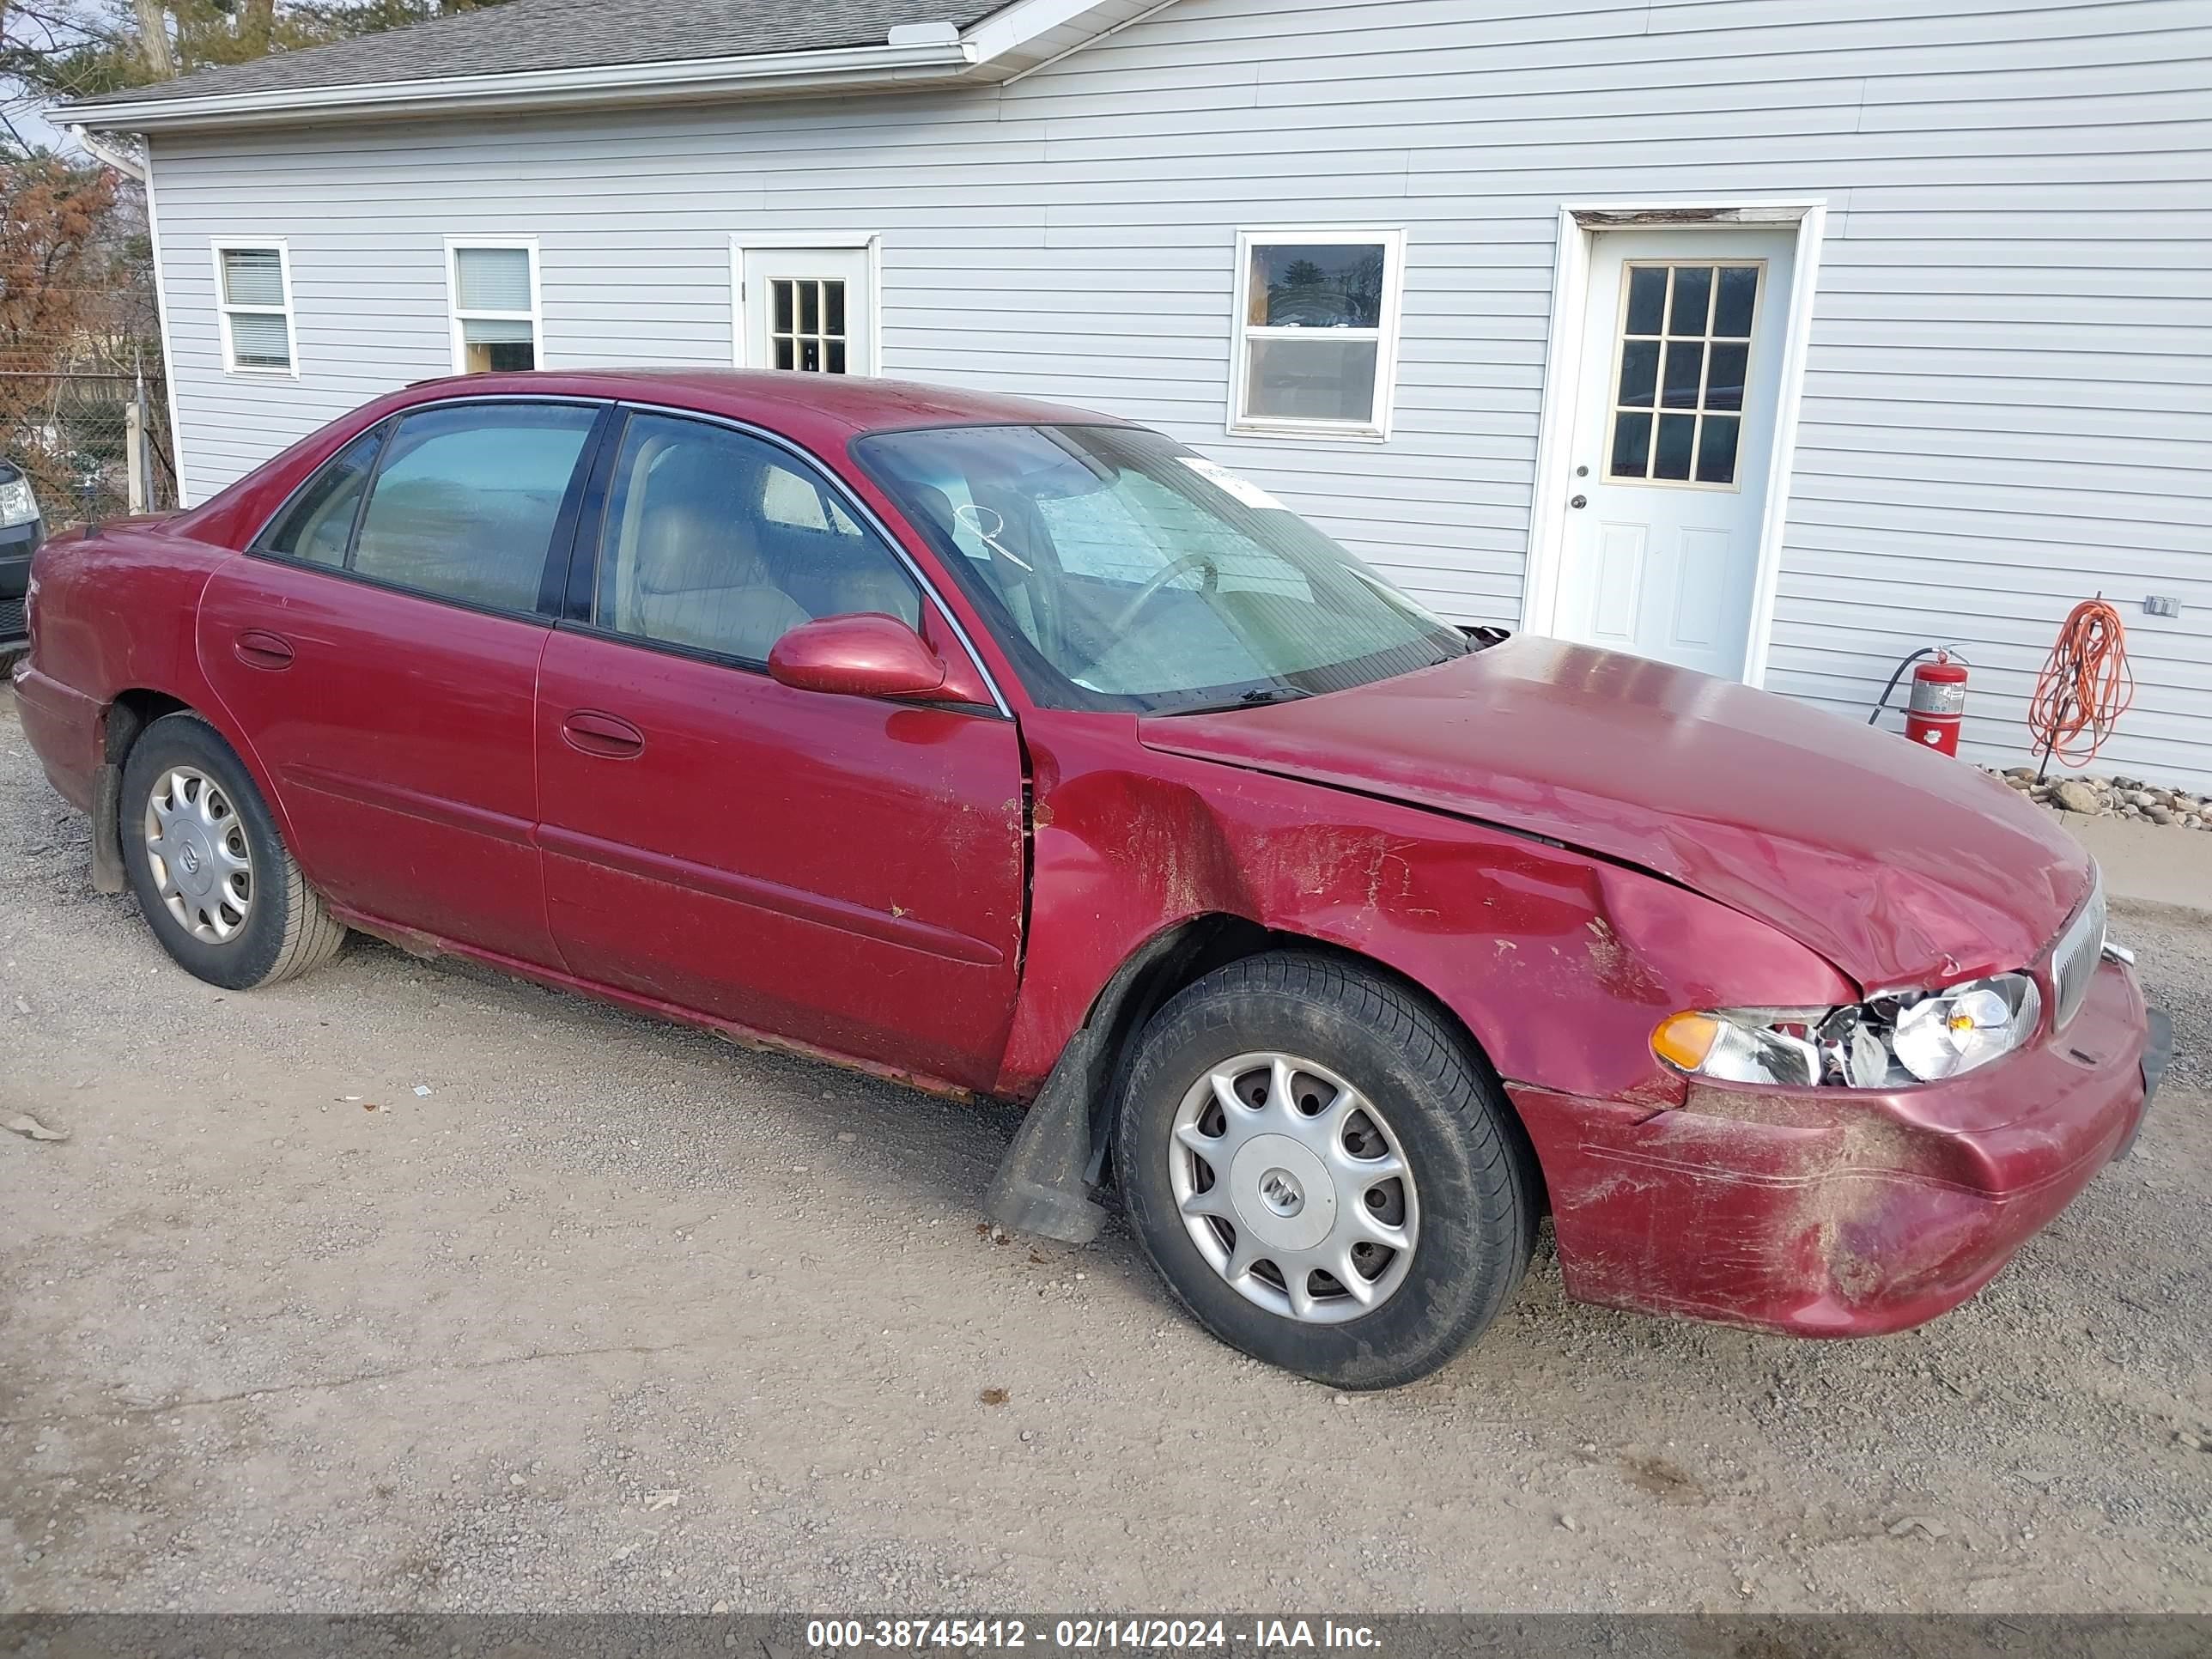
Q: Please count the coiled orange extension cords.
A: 1